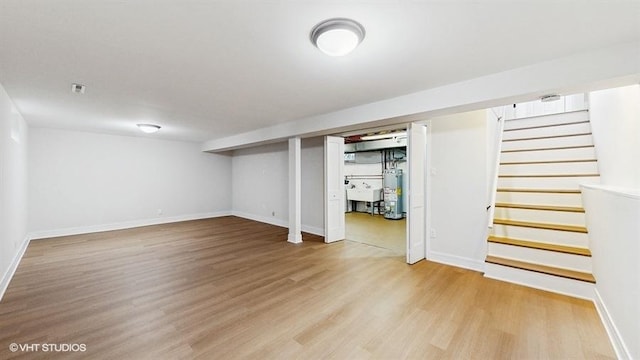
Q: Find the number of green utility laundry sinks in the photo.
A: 0